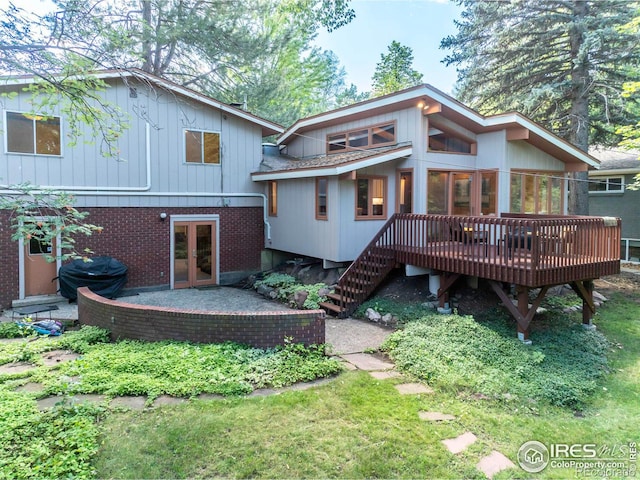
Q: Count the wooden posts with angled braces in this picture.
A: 3